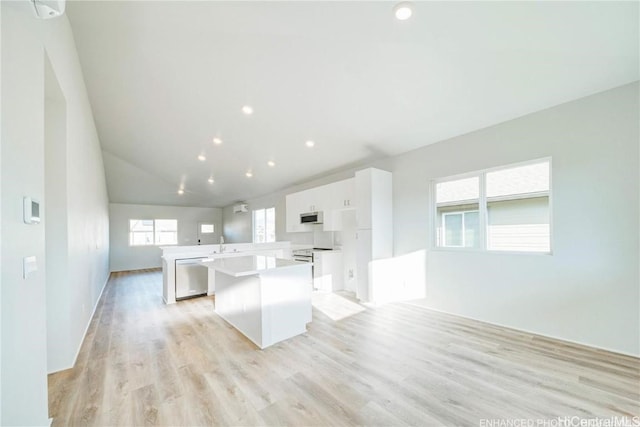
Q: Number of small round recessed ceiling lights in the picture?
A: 9